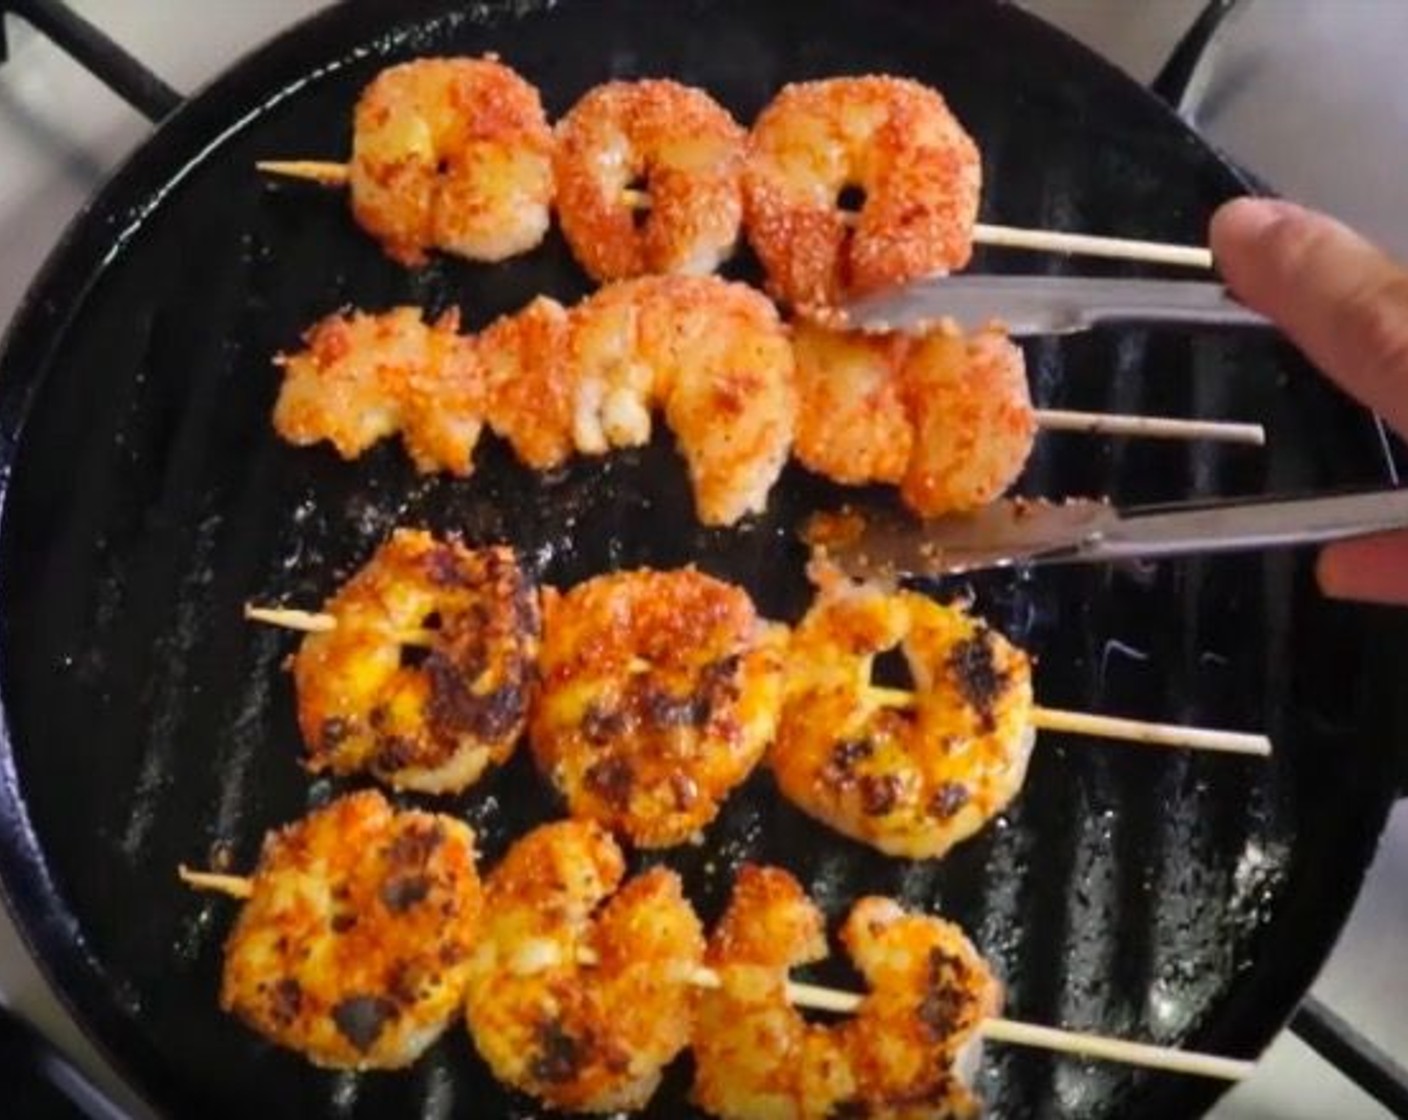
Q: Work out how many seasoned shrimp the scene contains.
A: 12